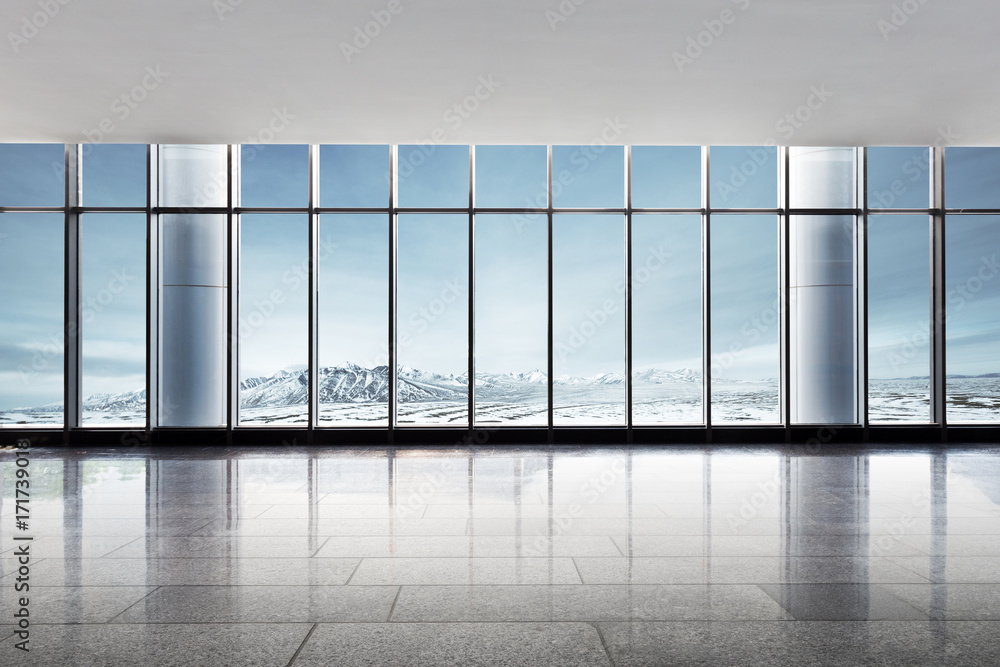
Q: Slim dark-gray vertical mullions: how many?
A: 12